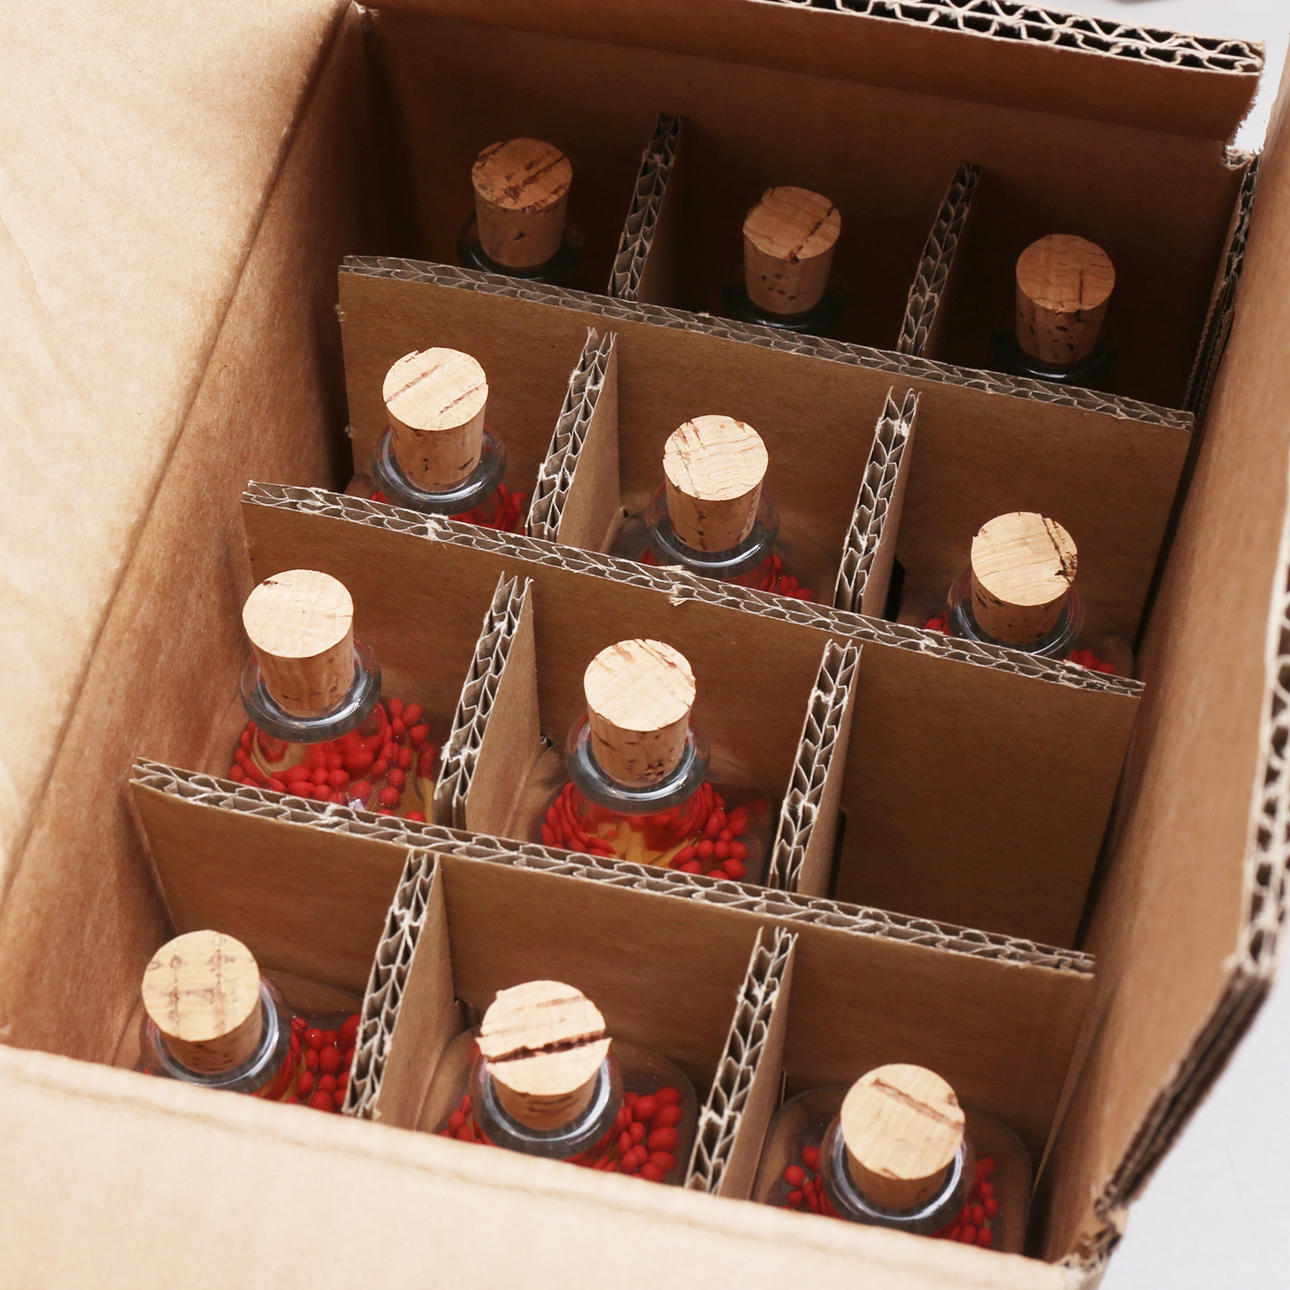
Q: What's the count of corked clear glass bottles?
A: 11